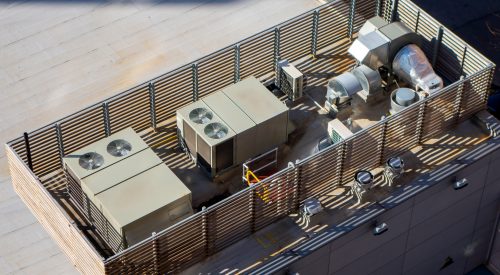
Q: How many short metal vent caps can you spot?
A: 3